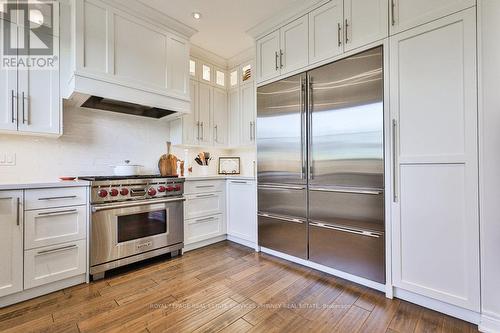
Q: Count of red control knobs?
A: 7